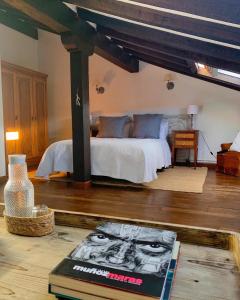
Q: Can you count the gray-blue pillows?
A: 2